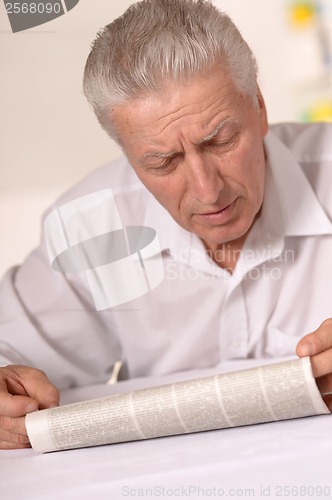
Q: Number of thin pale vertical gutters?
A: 4